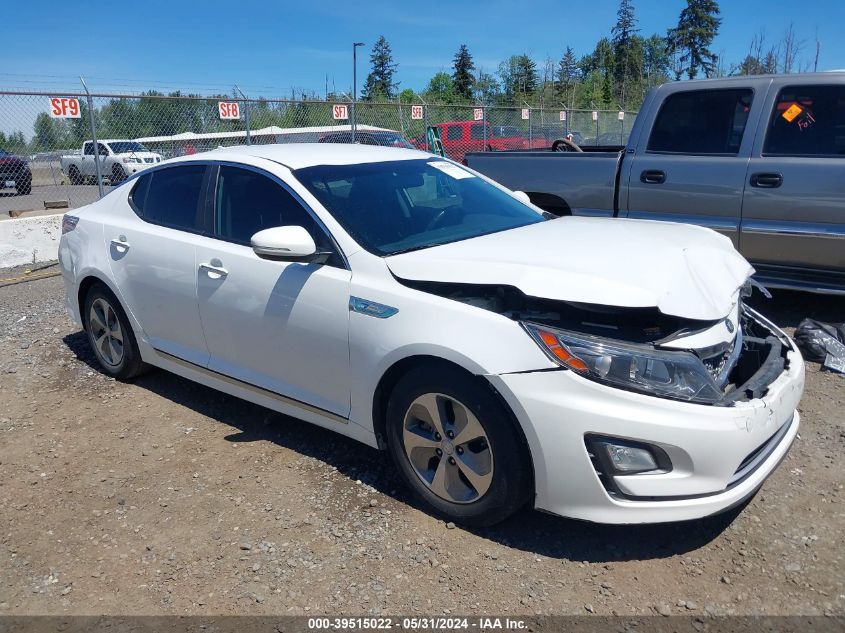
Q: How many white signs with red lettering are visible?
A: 9